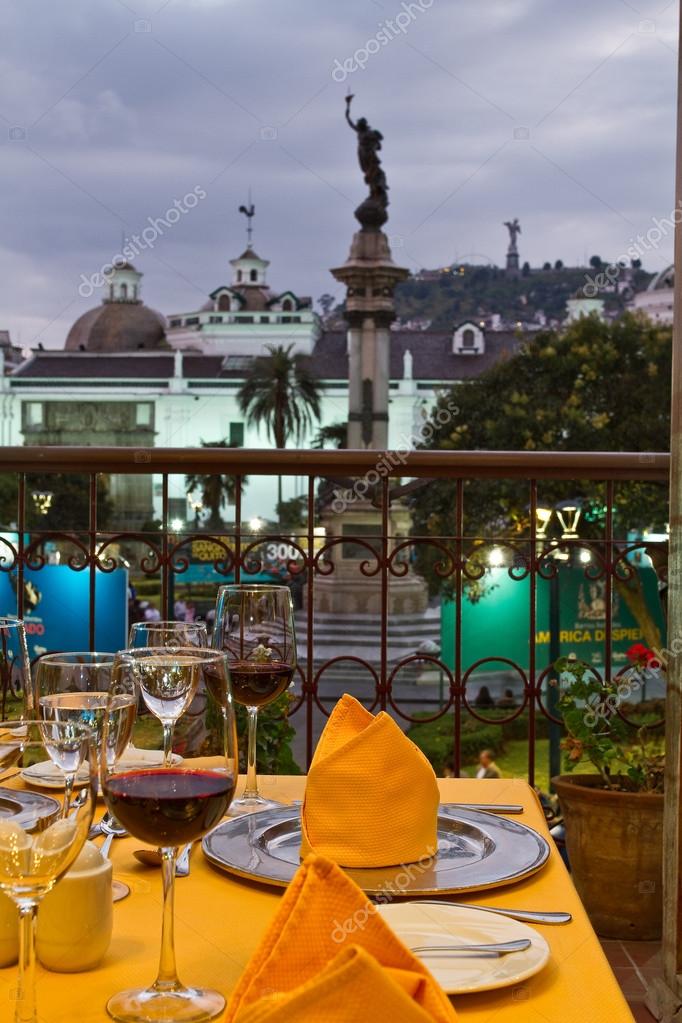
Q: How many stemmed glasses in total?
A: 6